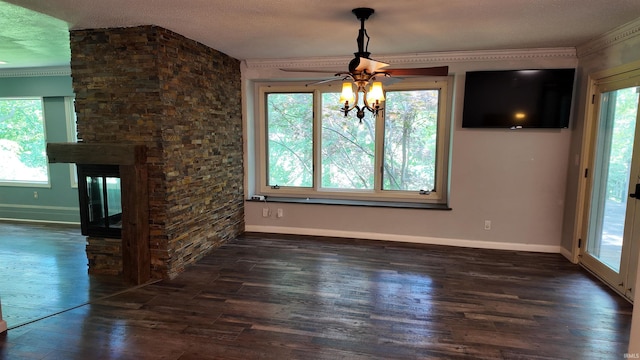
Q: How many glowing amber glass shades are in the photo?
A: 3